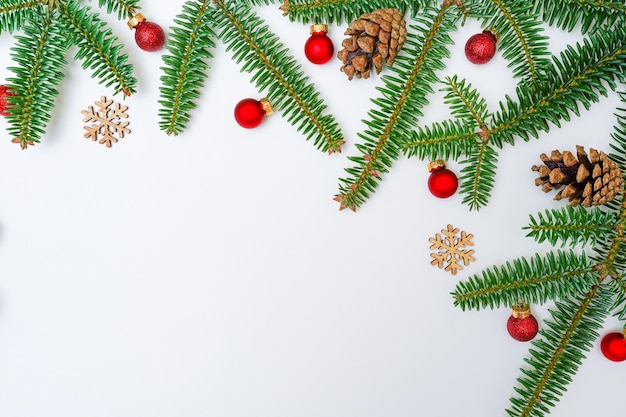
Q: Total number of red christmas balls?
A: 8